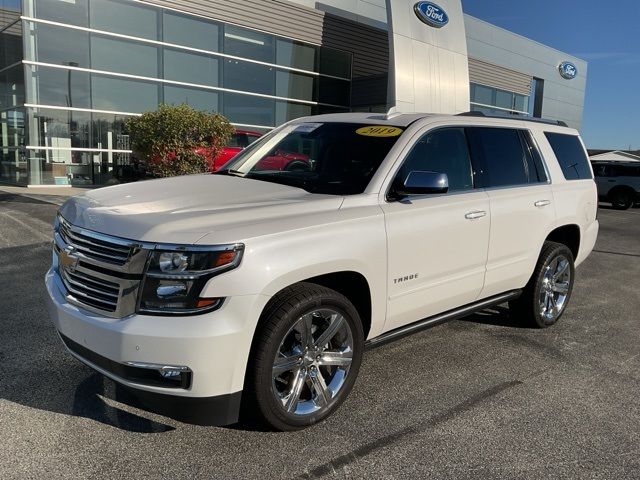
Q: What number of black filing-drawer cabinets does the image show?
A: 0